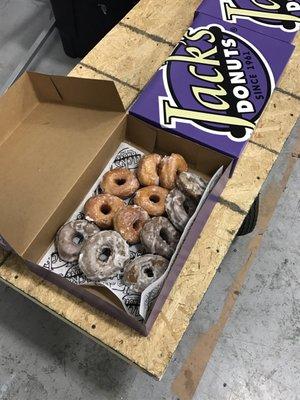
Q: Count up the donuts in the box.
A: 12